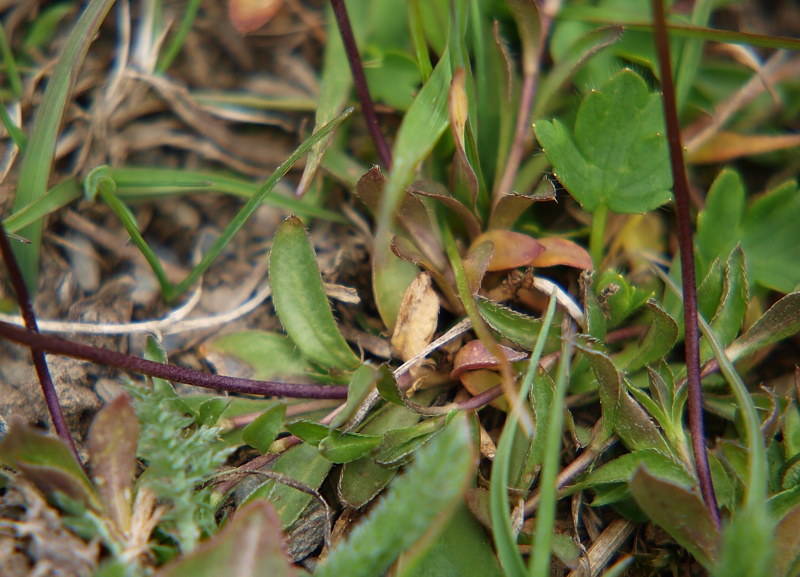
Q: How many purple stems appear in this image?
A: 4